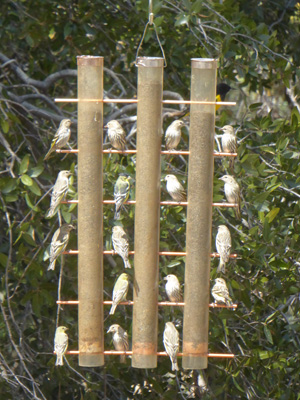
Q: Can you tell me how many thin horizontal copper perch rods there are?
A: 6